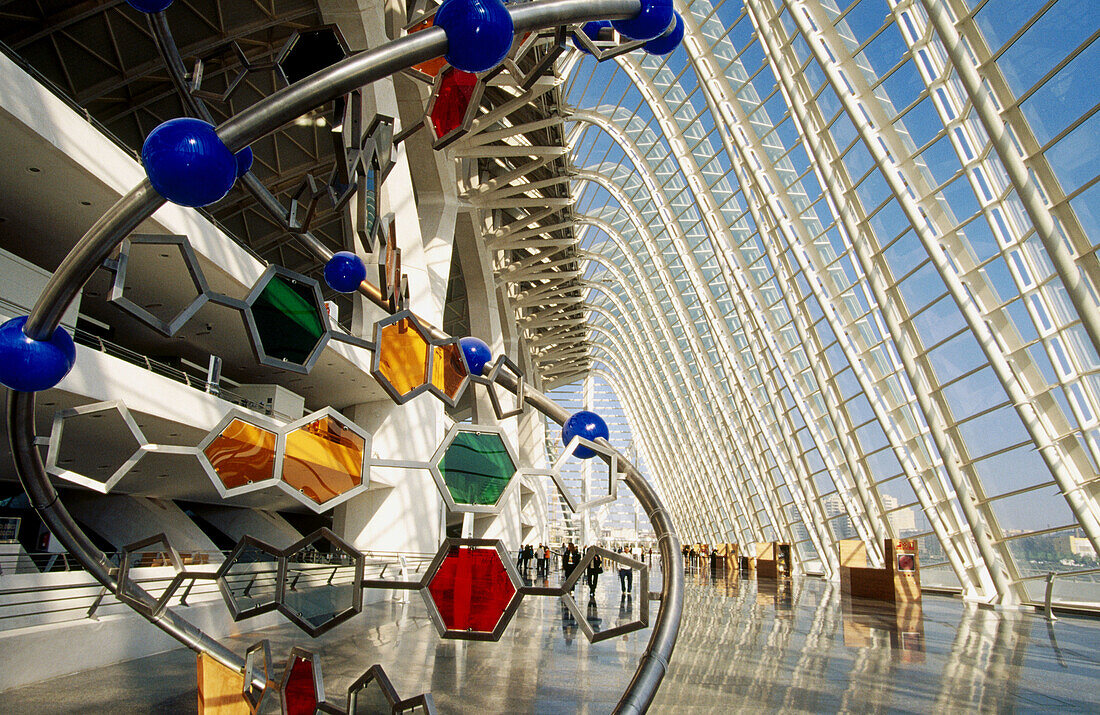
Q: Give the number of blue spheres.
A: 11